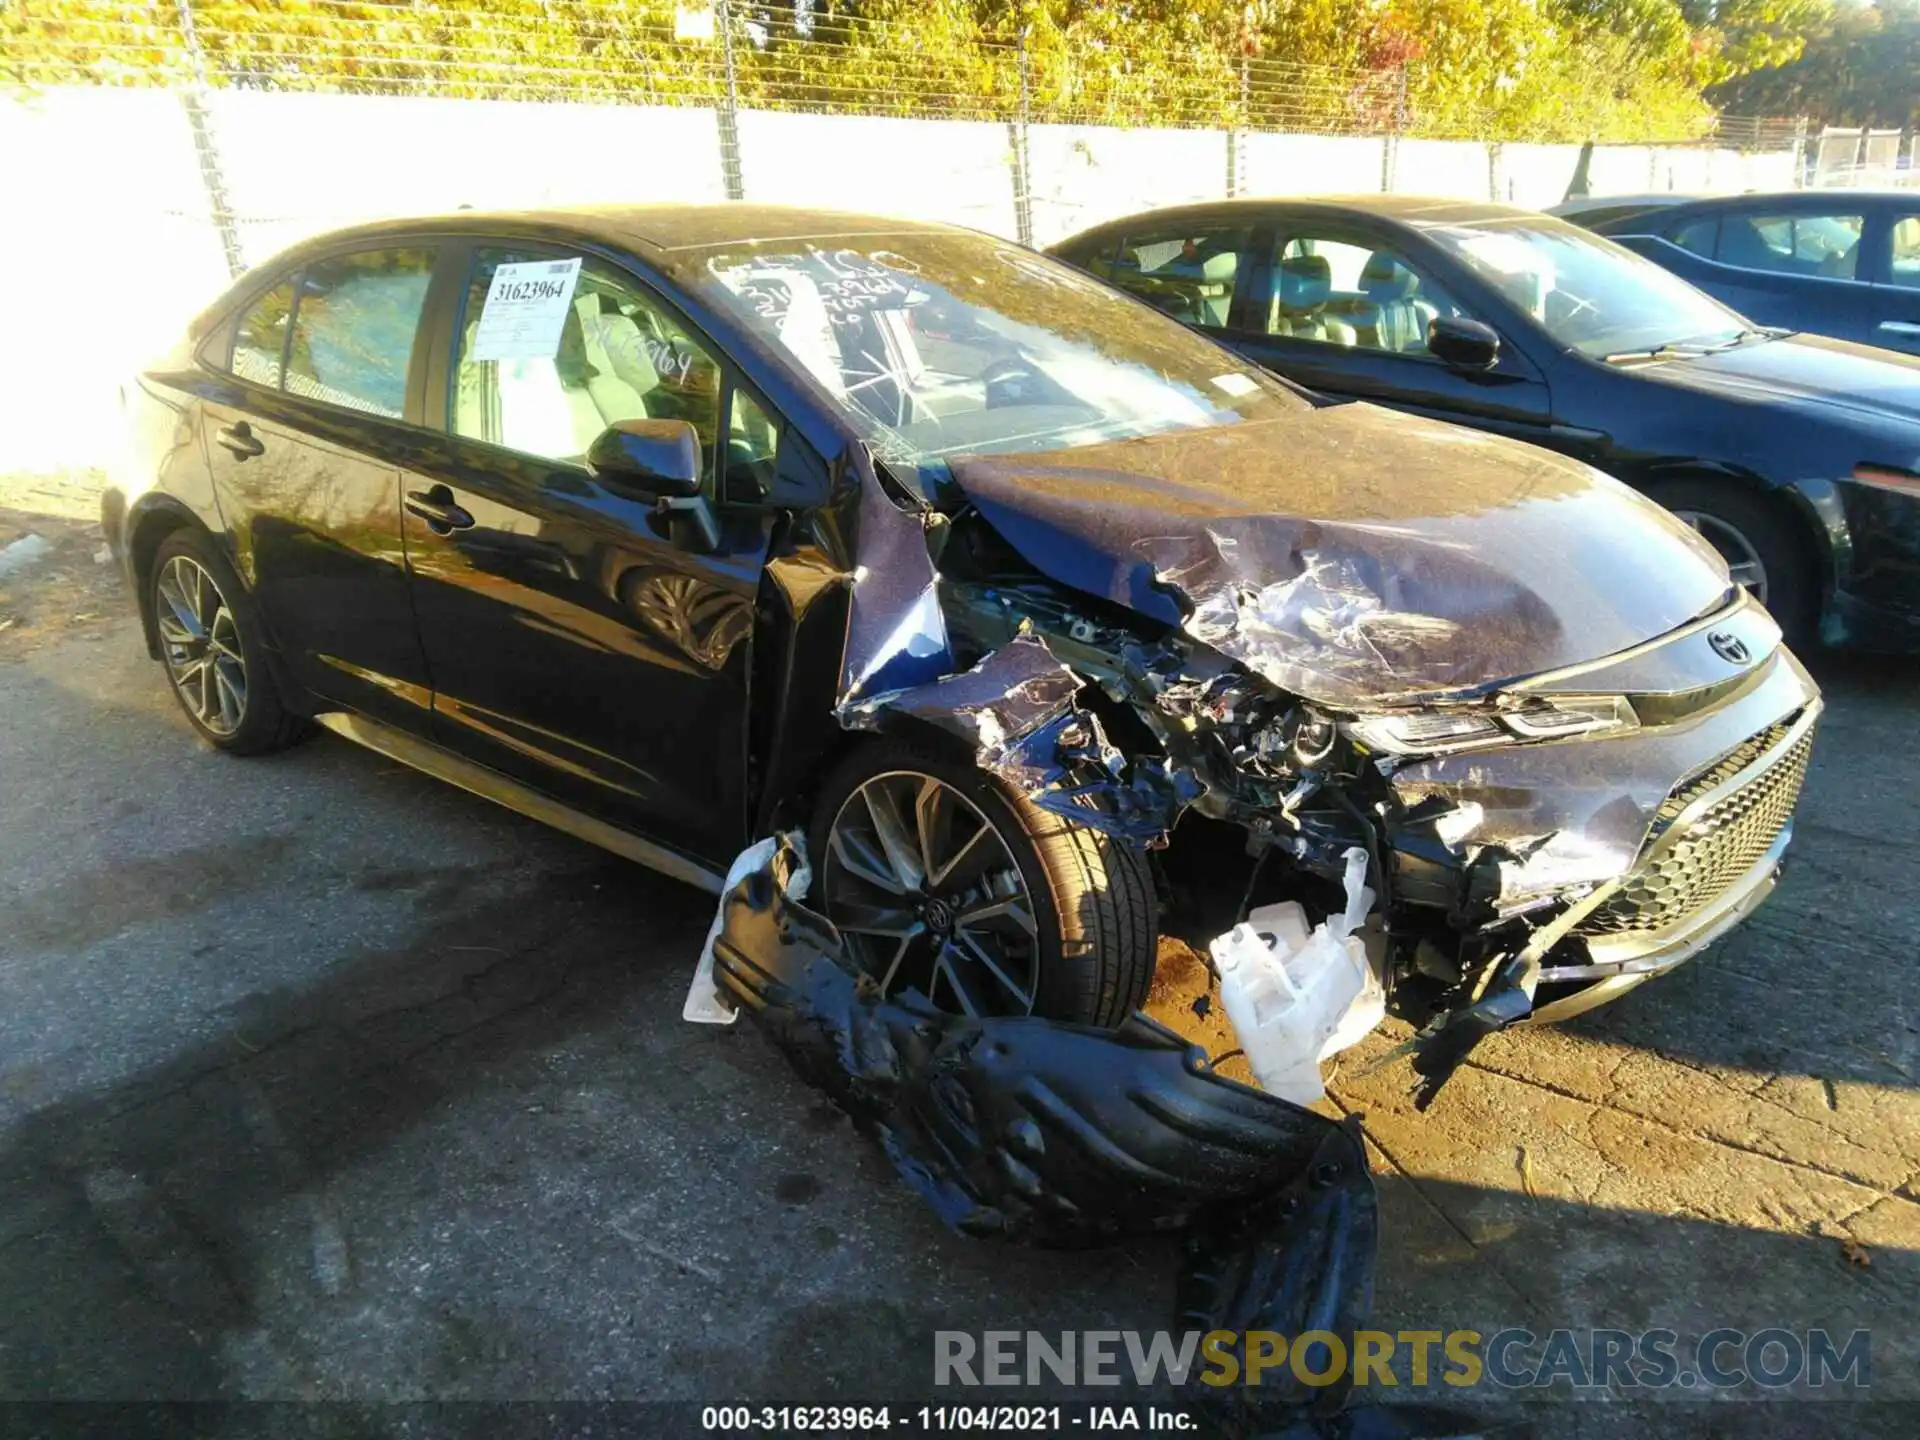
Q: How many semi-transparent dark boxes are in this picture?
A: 1